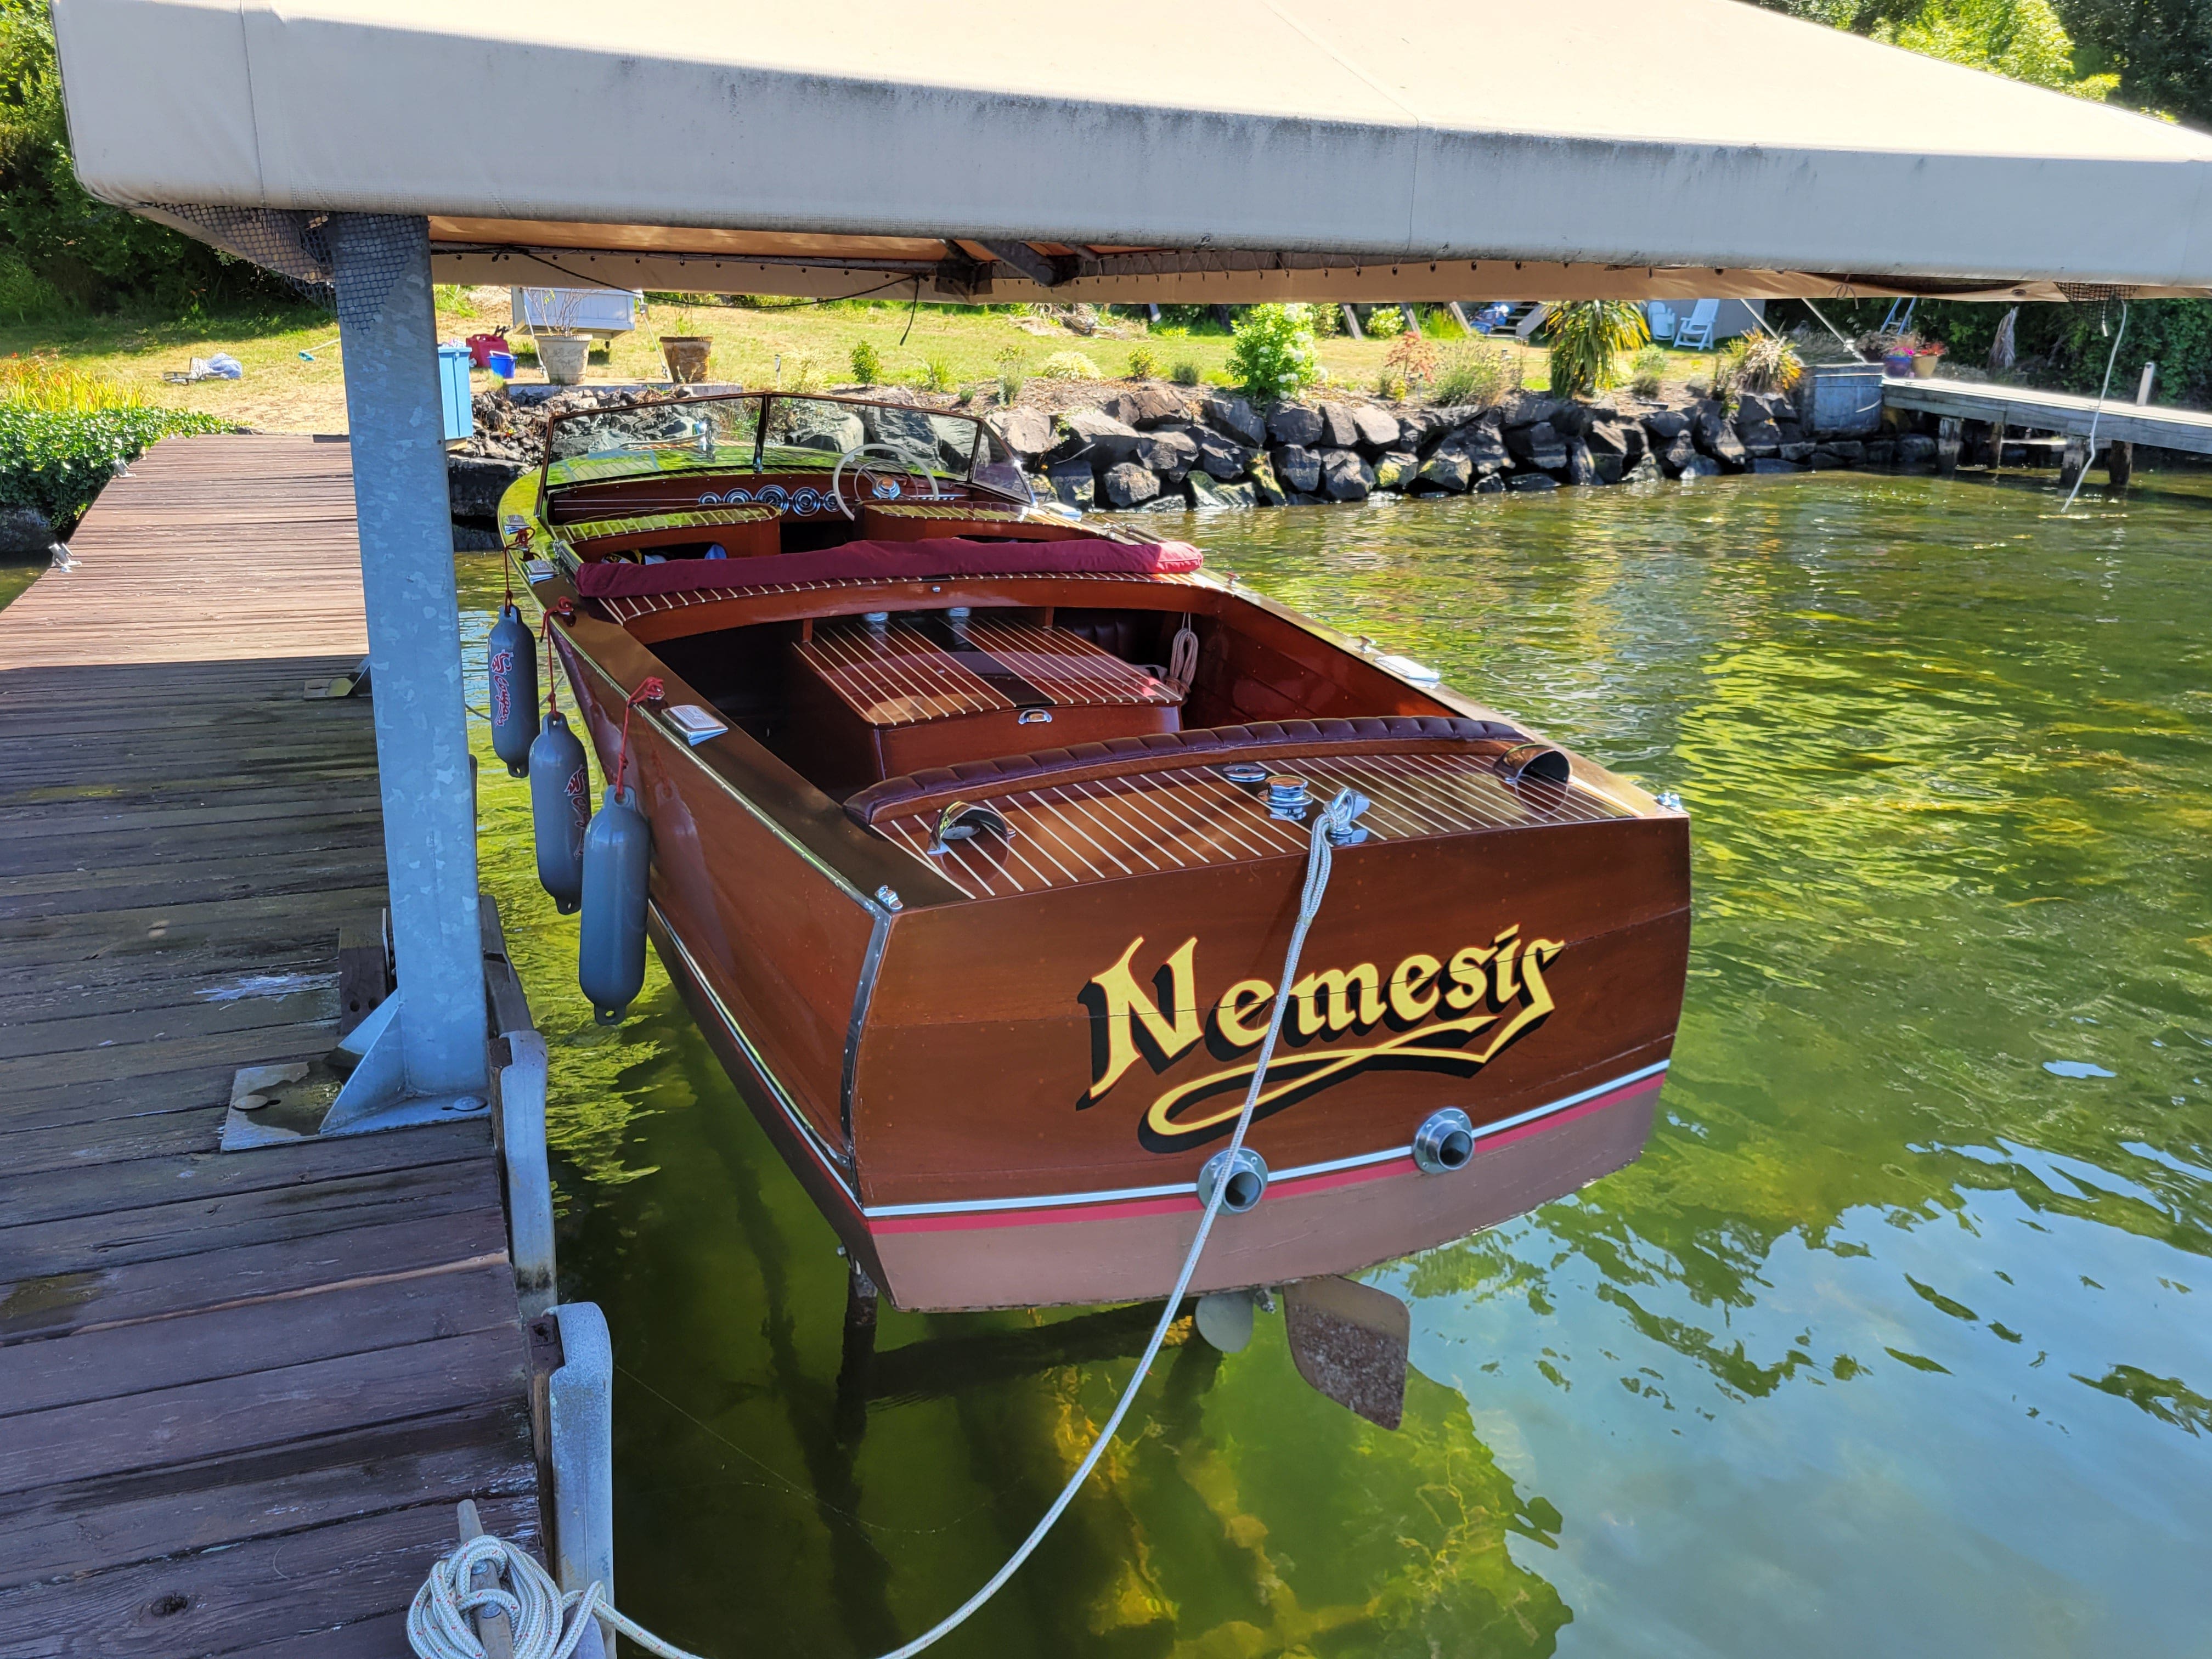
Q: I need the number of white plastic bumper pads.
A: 2